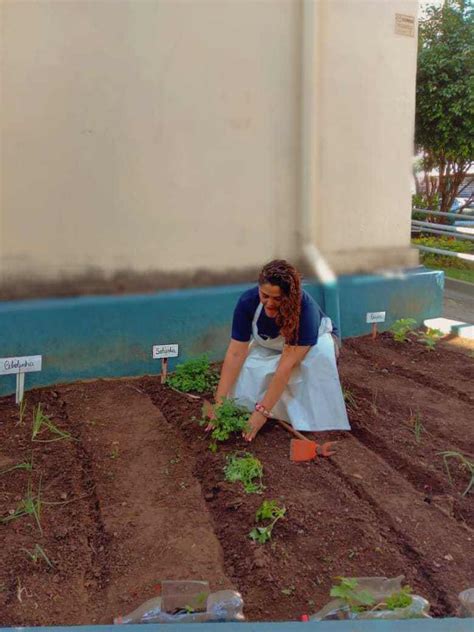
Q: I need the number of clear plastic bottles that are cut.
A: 2